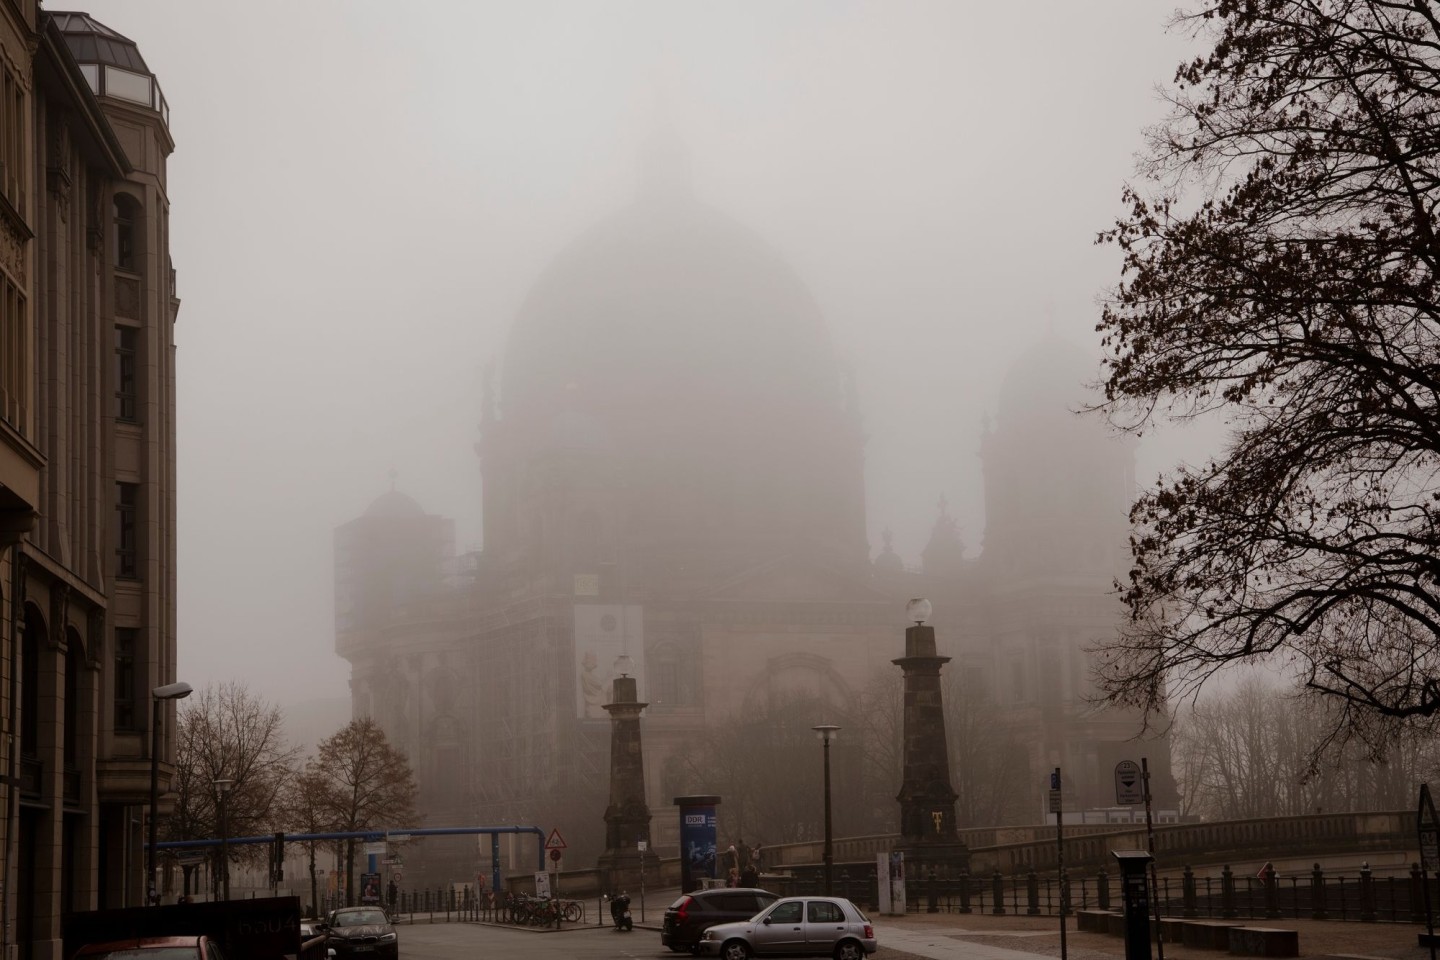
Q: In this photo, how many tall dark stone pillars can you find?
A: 2